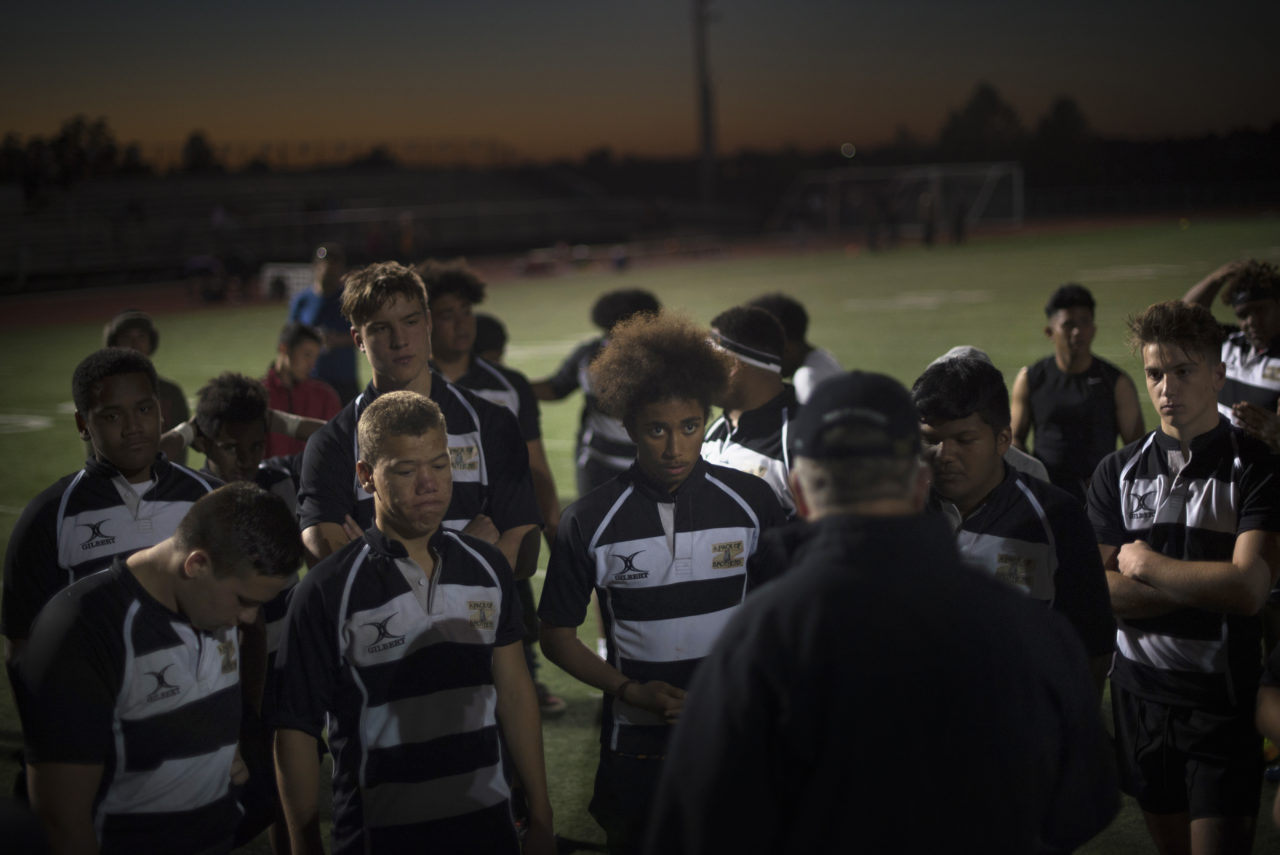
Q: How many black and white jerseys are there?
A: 12